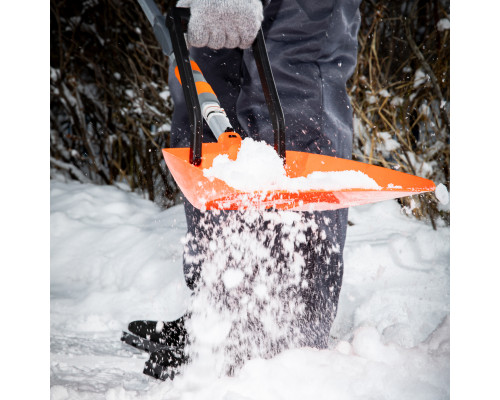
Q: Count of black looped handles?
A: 1